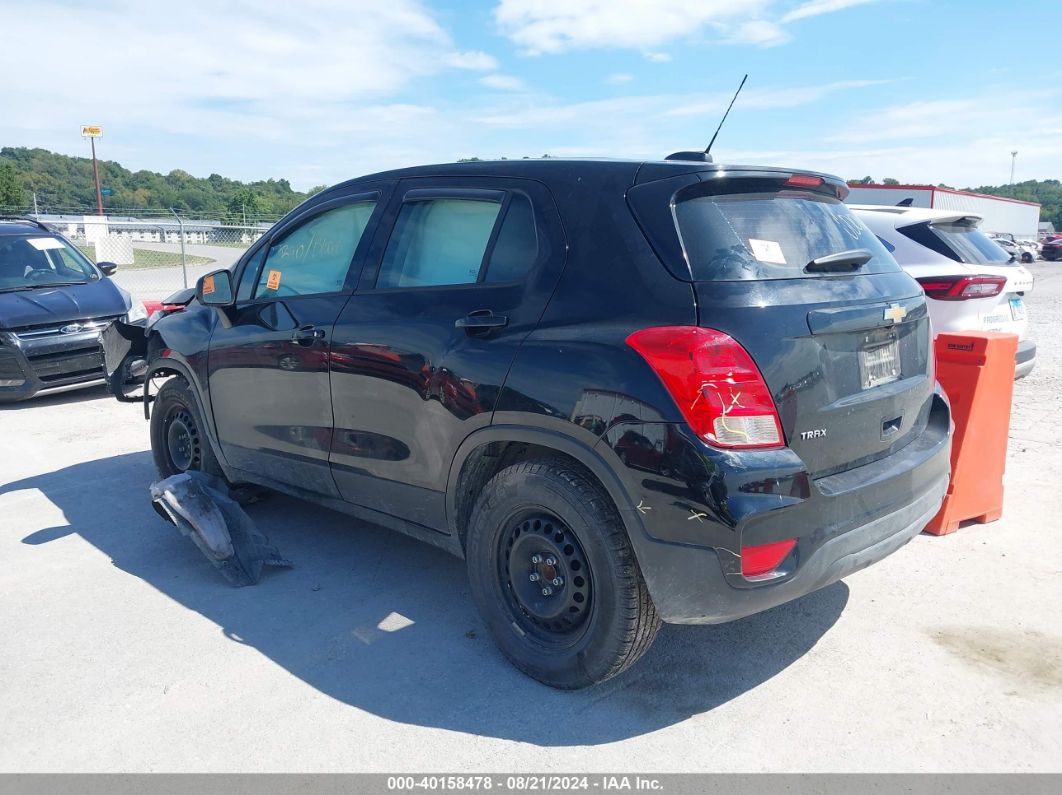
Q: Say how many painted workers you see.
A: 0